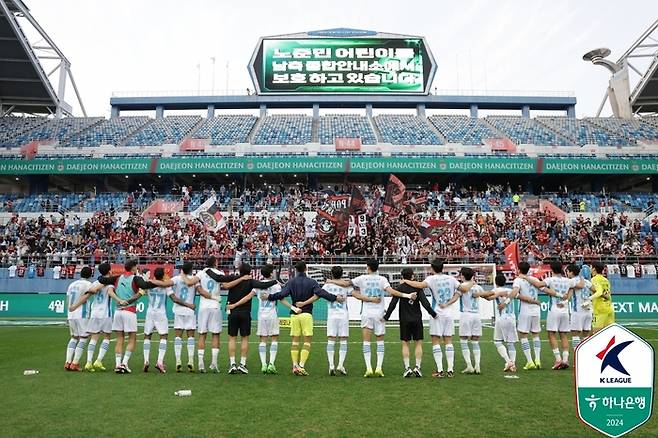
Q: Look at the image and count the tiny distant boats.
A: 0